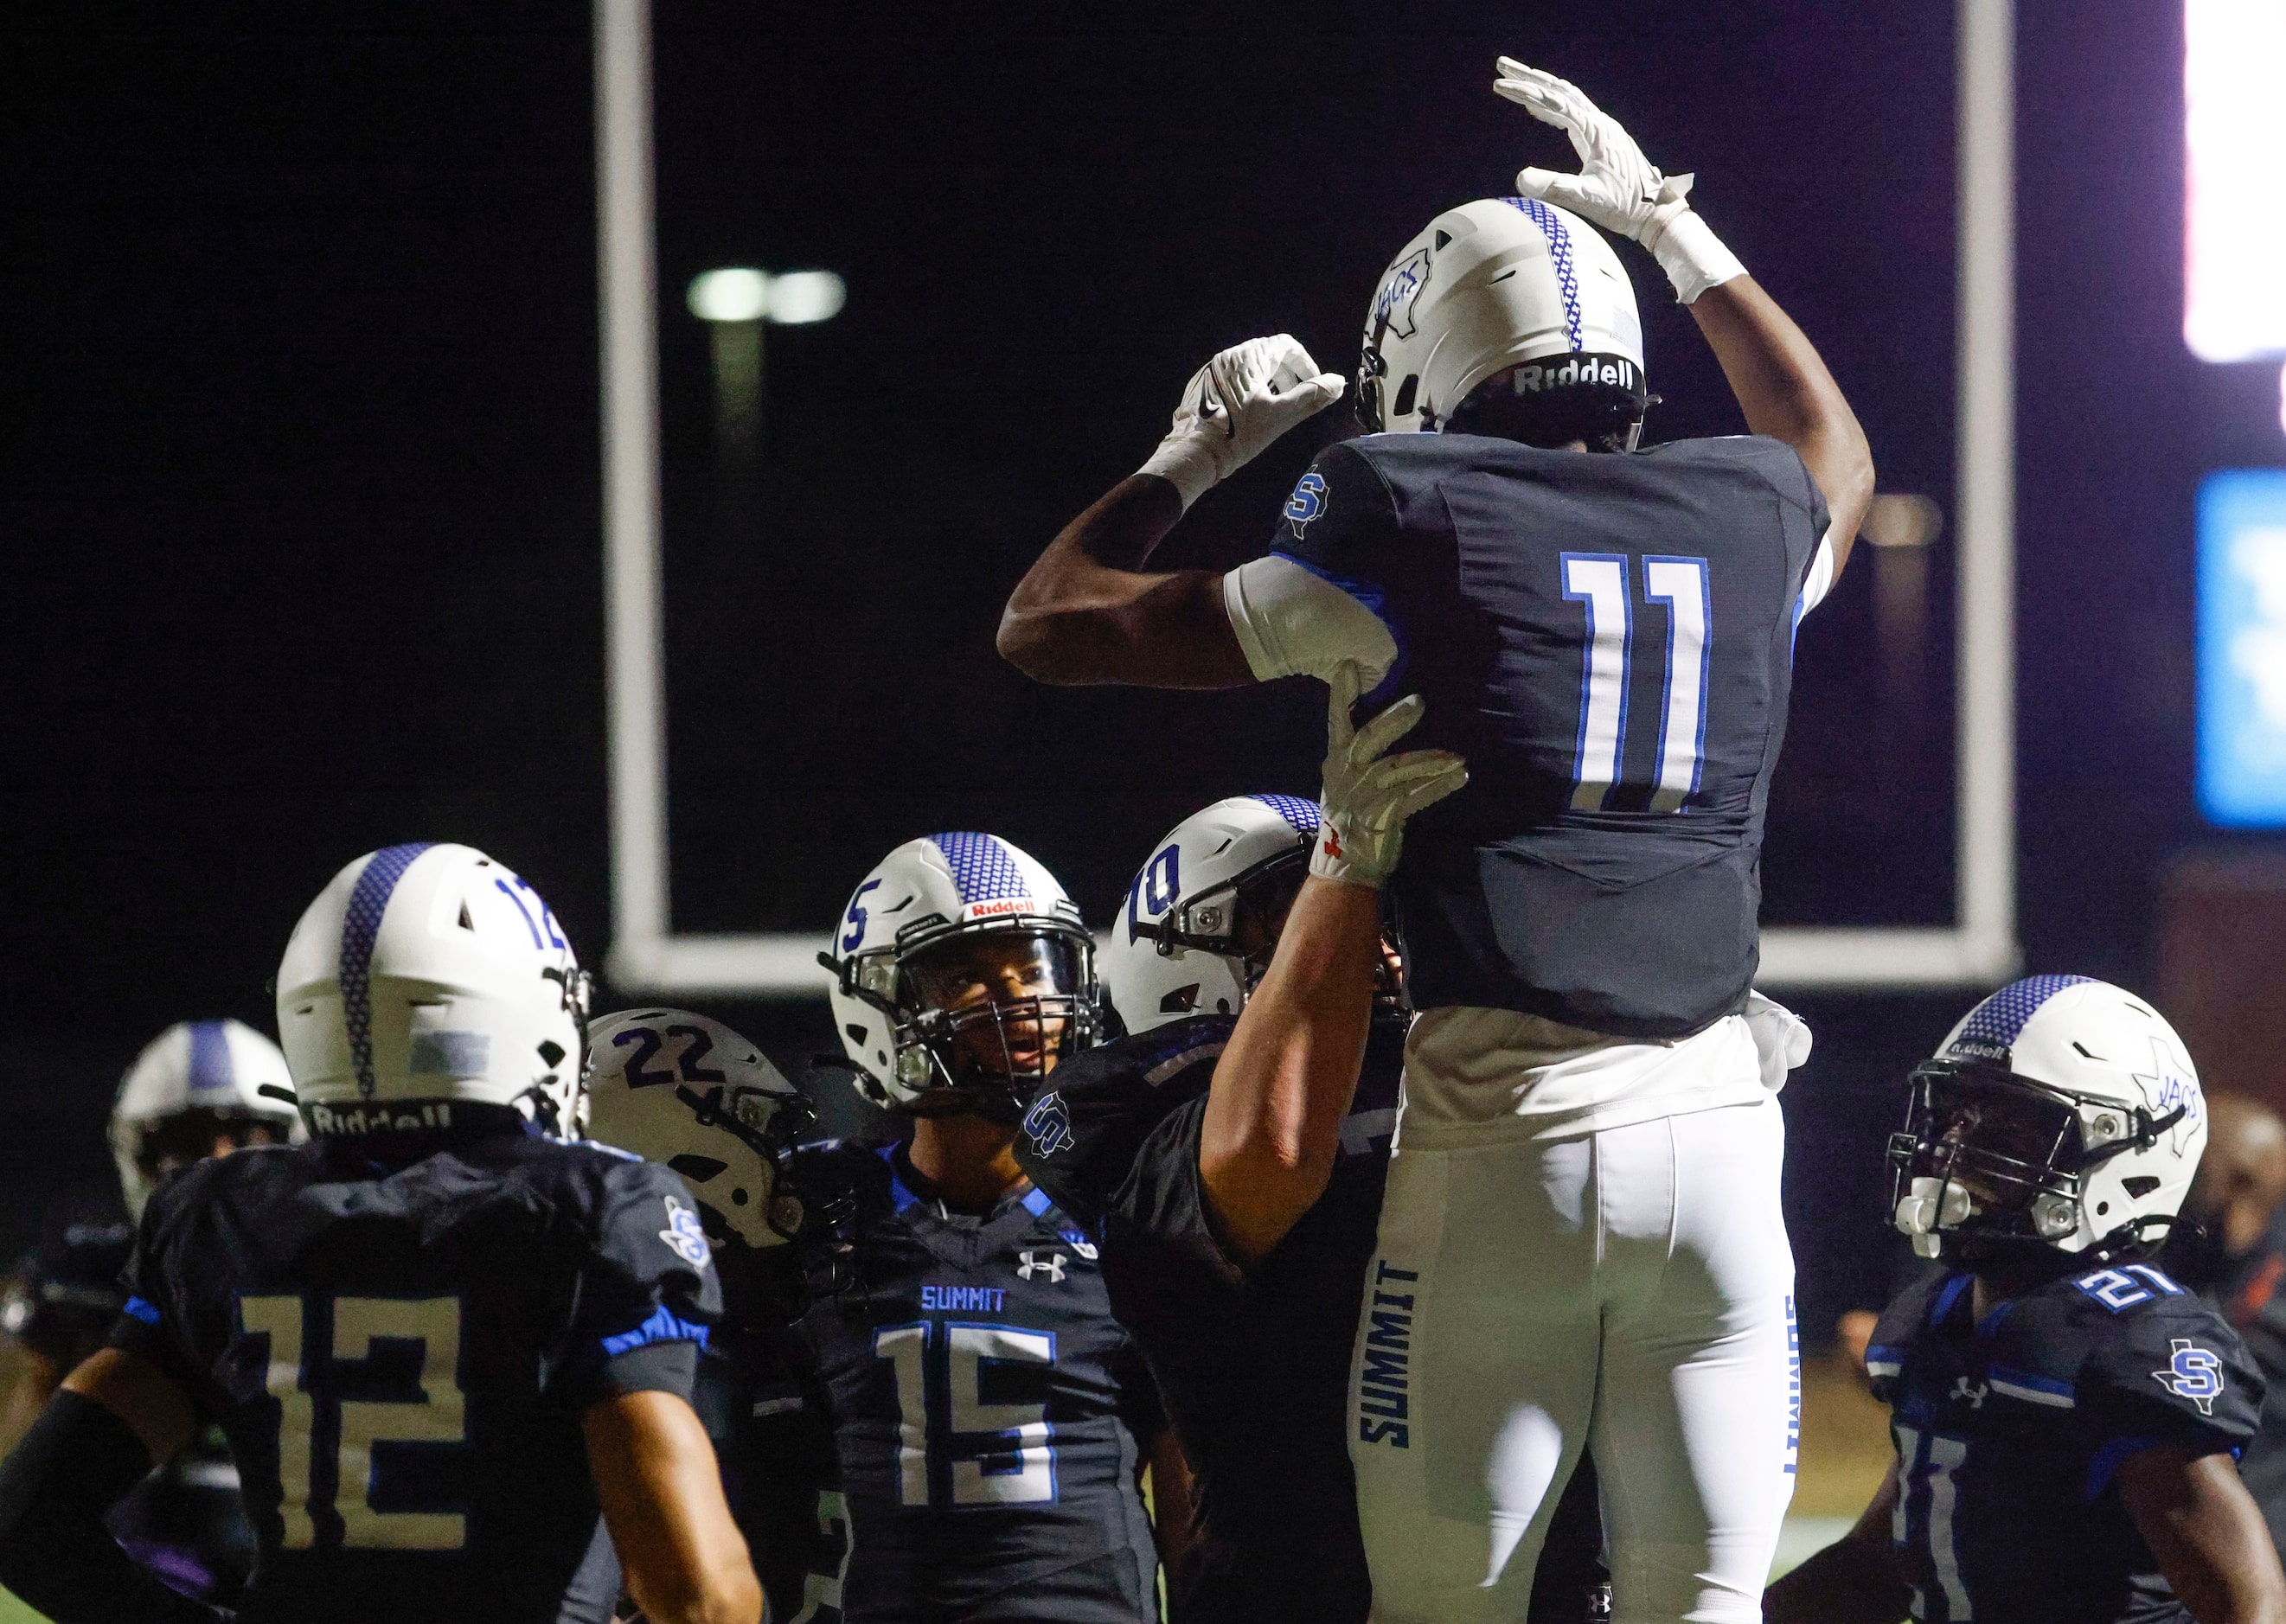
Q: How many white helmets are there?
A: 7